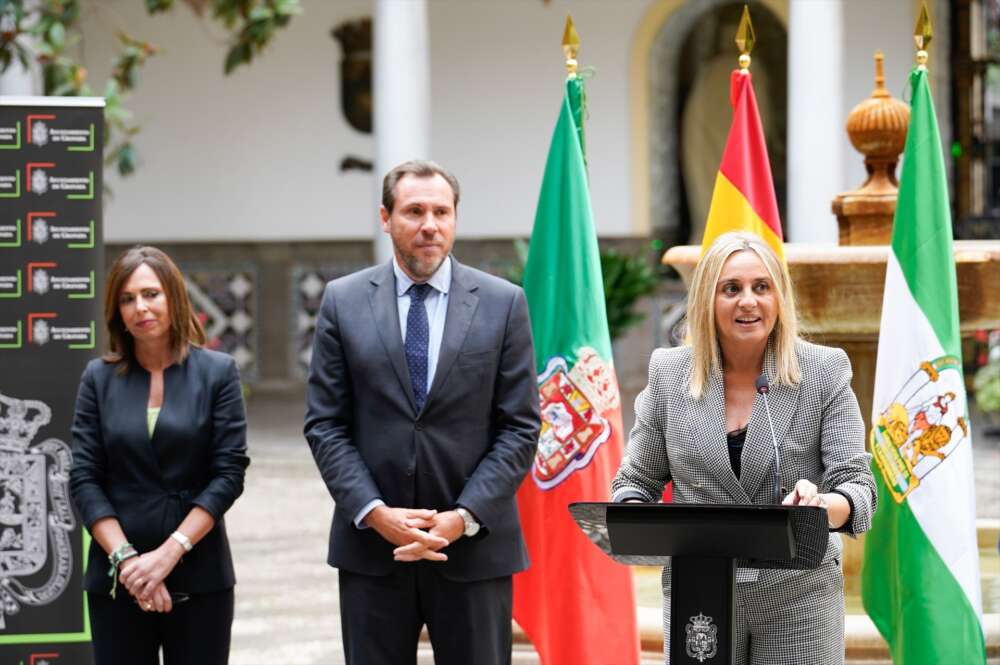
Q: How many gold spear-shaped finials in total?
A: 3